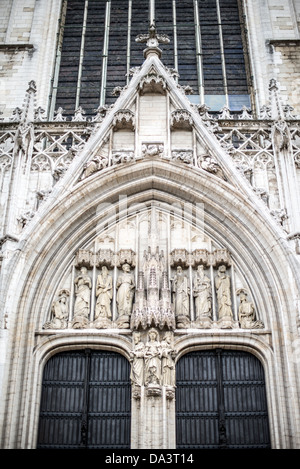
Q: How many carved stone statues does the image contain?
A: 11